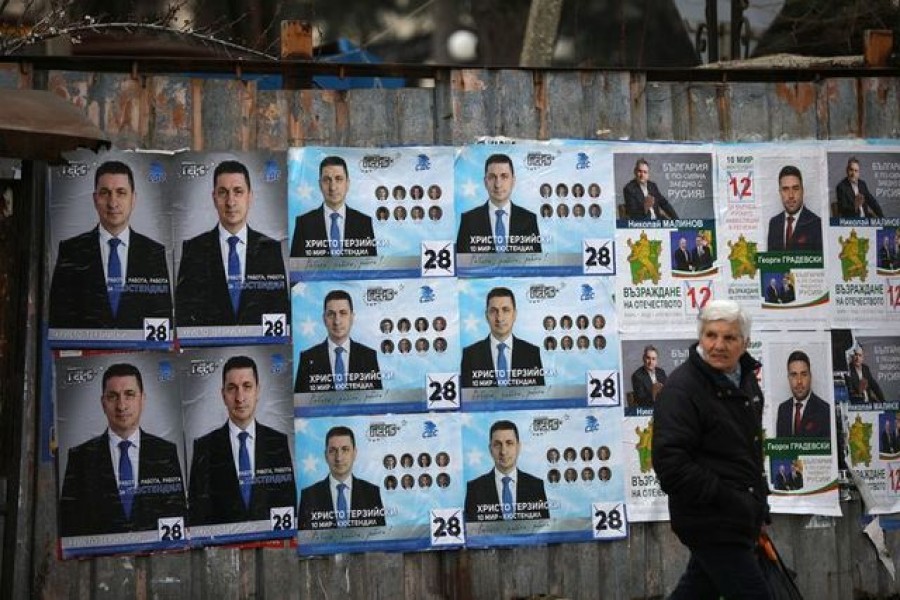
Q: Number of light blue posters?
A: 6